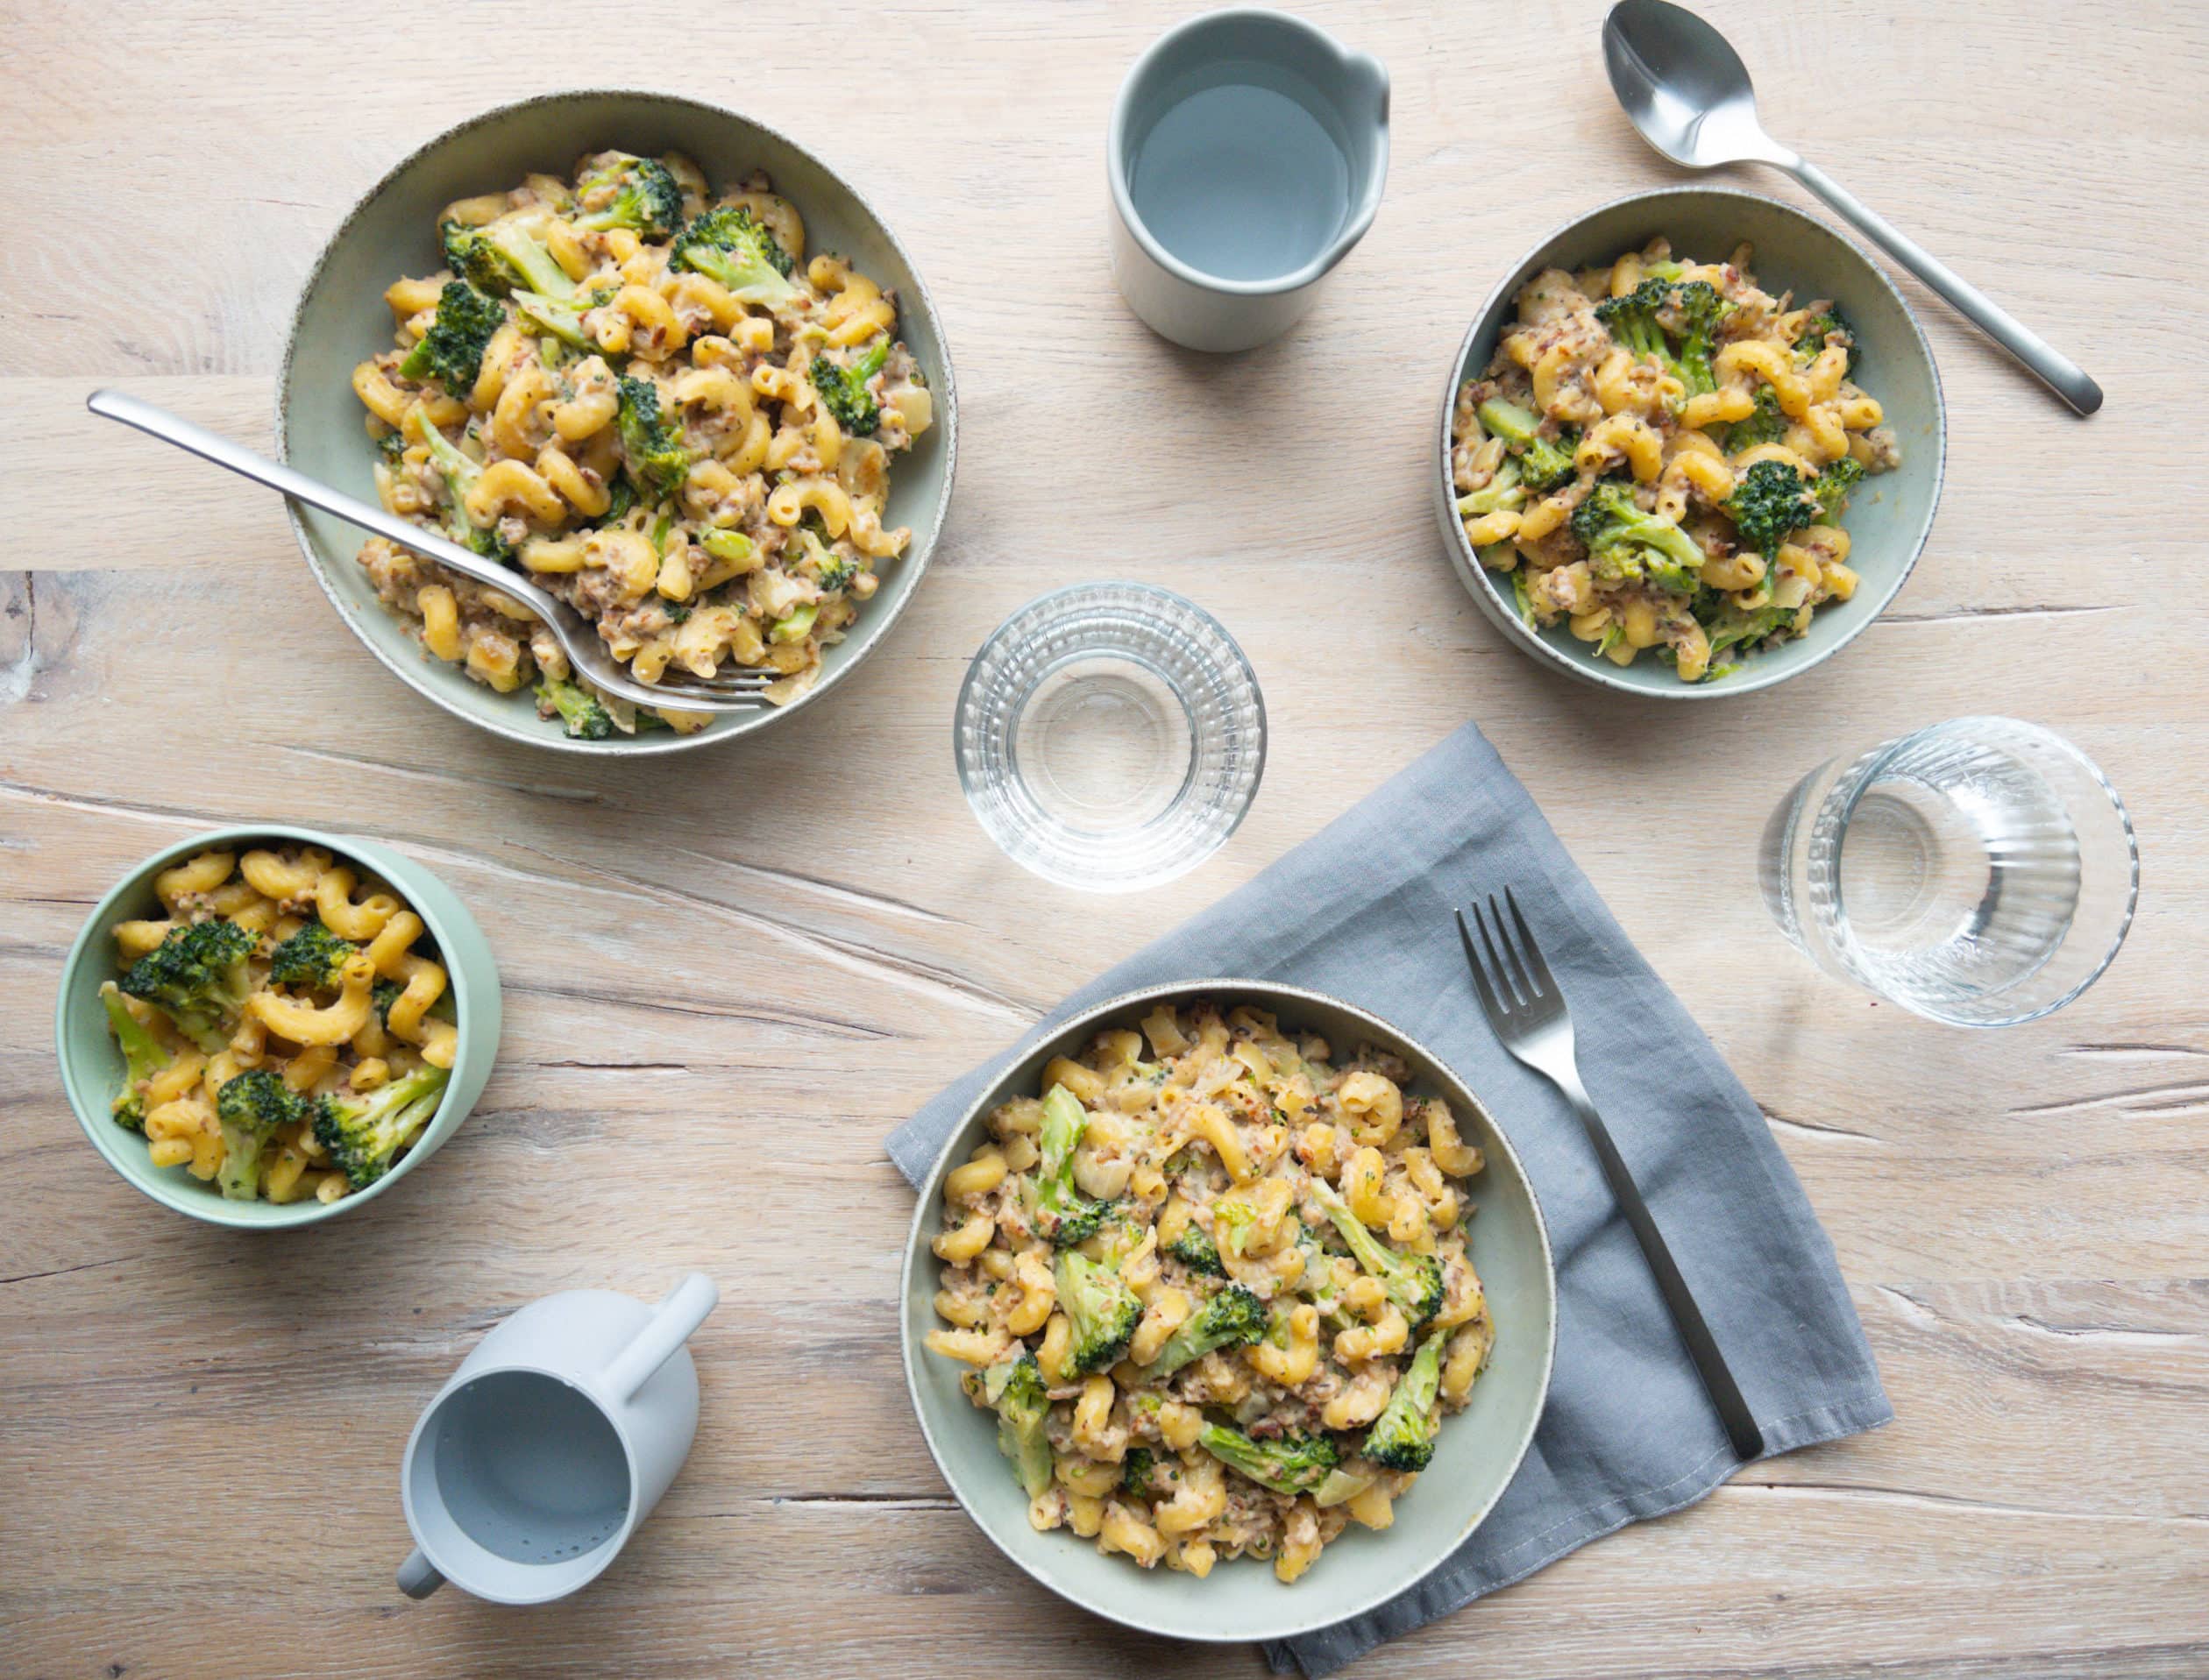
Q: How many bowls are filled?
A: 4